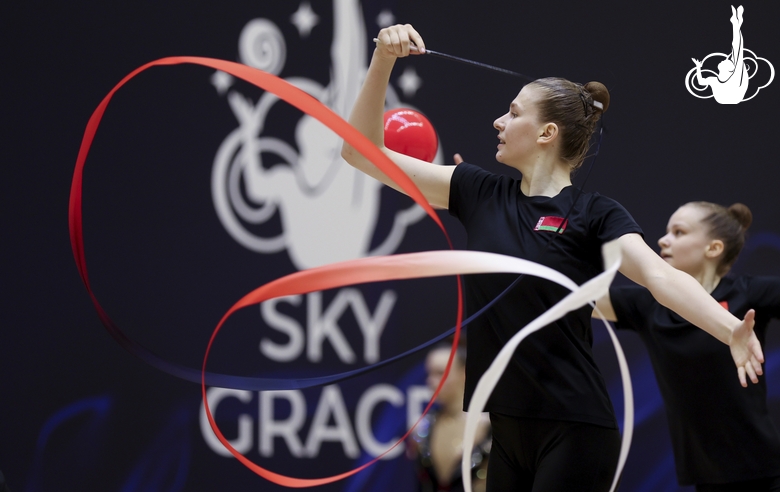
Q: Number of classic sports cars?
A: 0